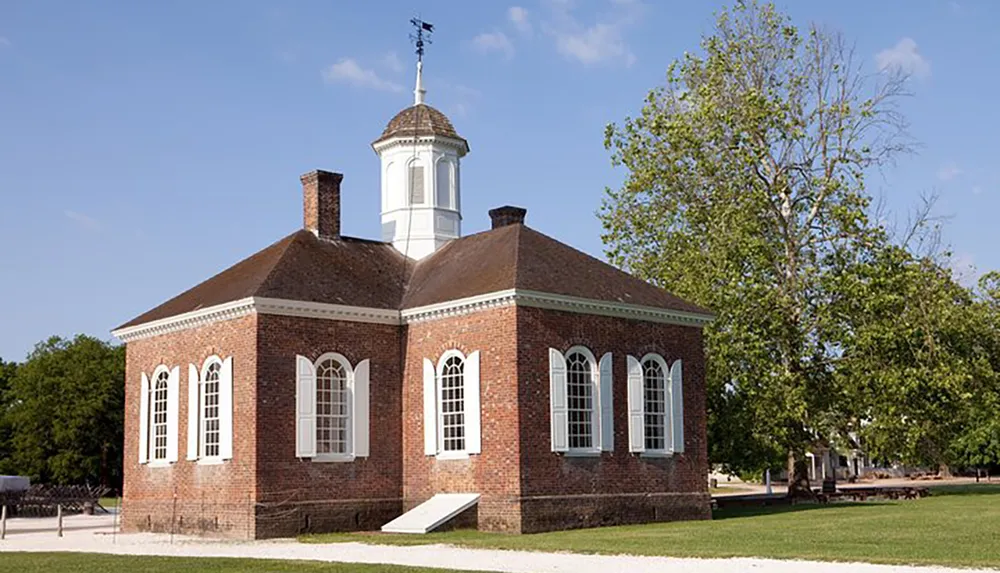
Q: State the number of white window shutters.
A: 12